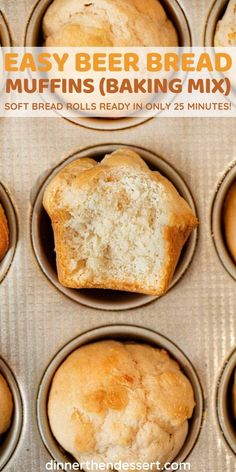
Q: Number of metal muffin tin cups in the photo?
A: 9